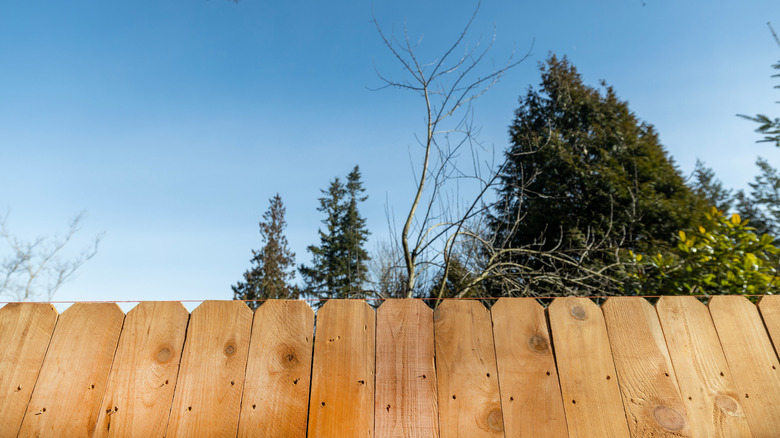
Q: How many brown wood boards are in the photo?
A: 14